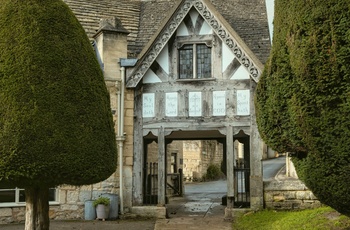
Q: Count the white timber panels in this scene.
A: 5